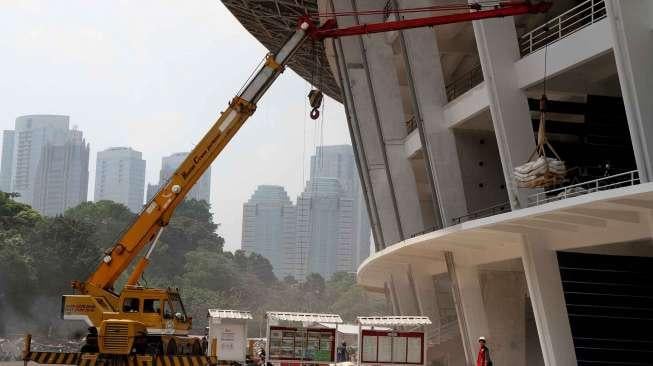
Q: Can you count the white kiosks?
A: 3